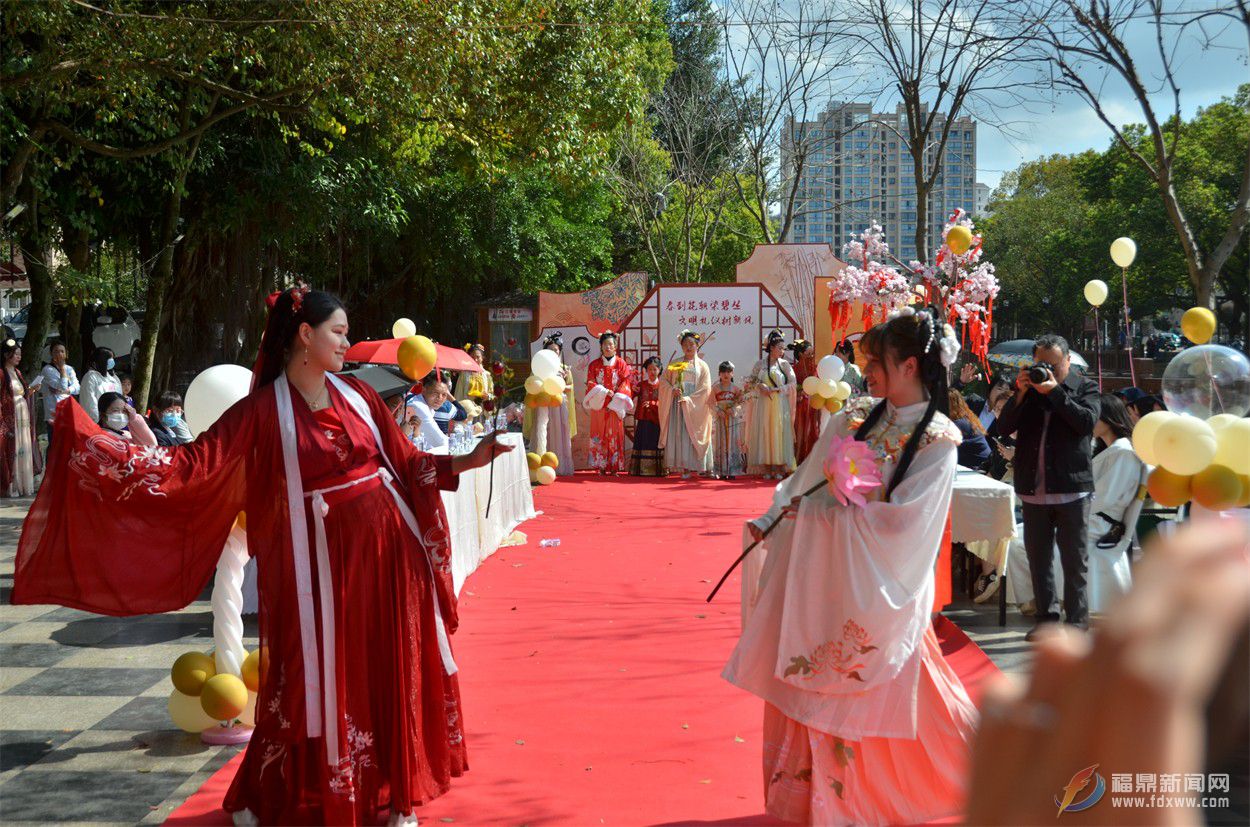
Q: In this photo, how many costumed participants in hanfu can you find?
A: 12